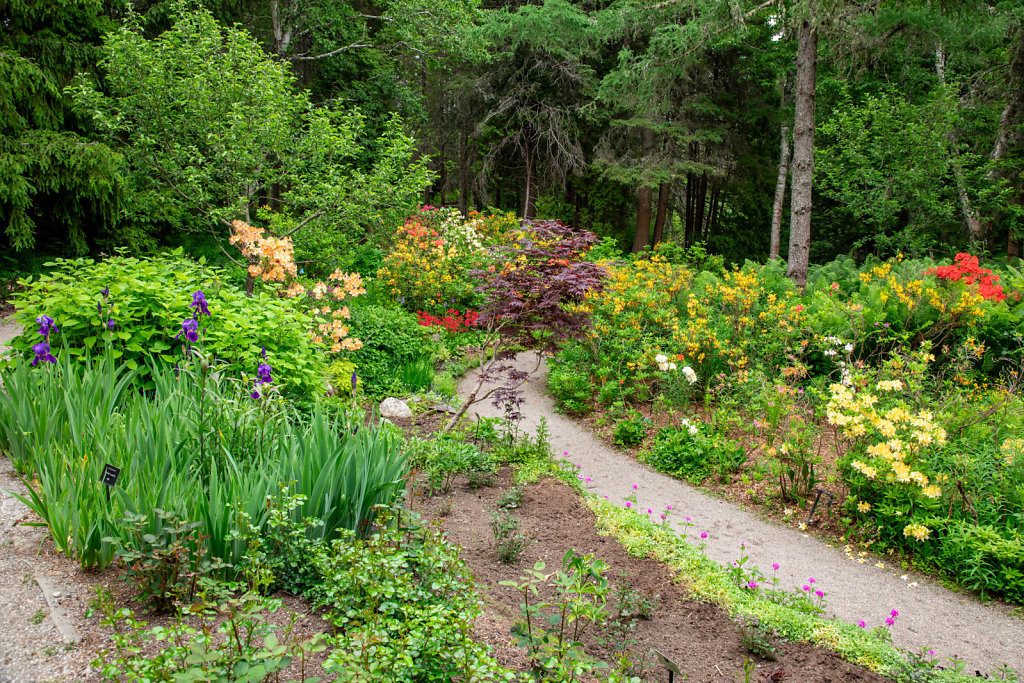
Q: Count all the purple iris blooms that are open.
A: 6